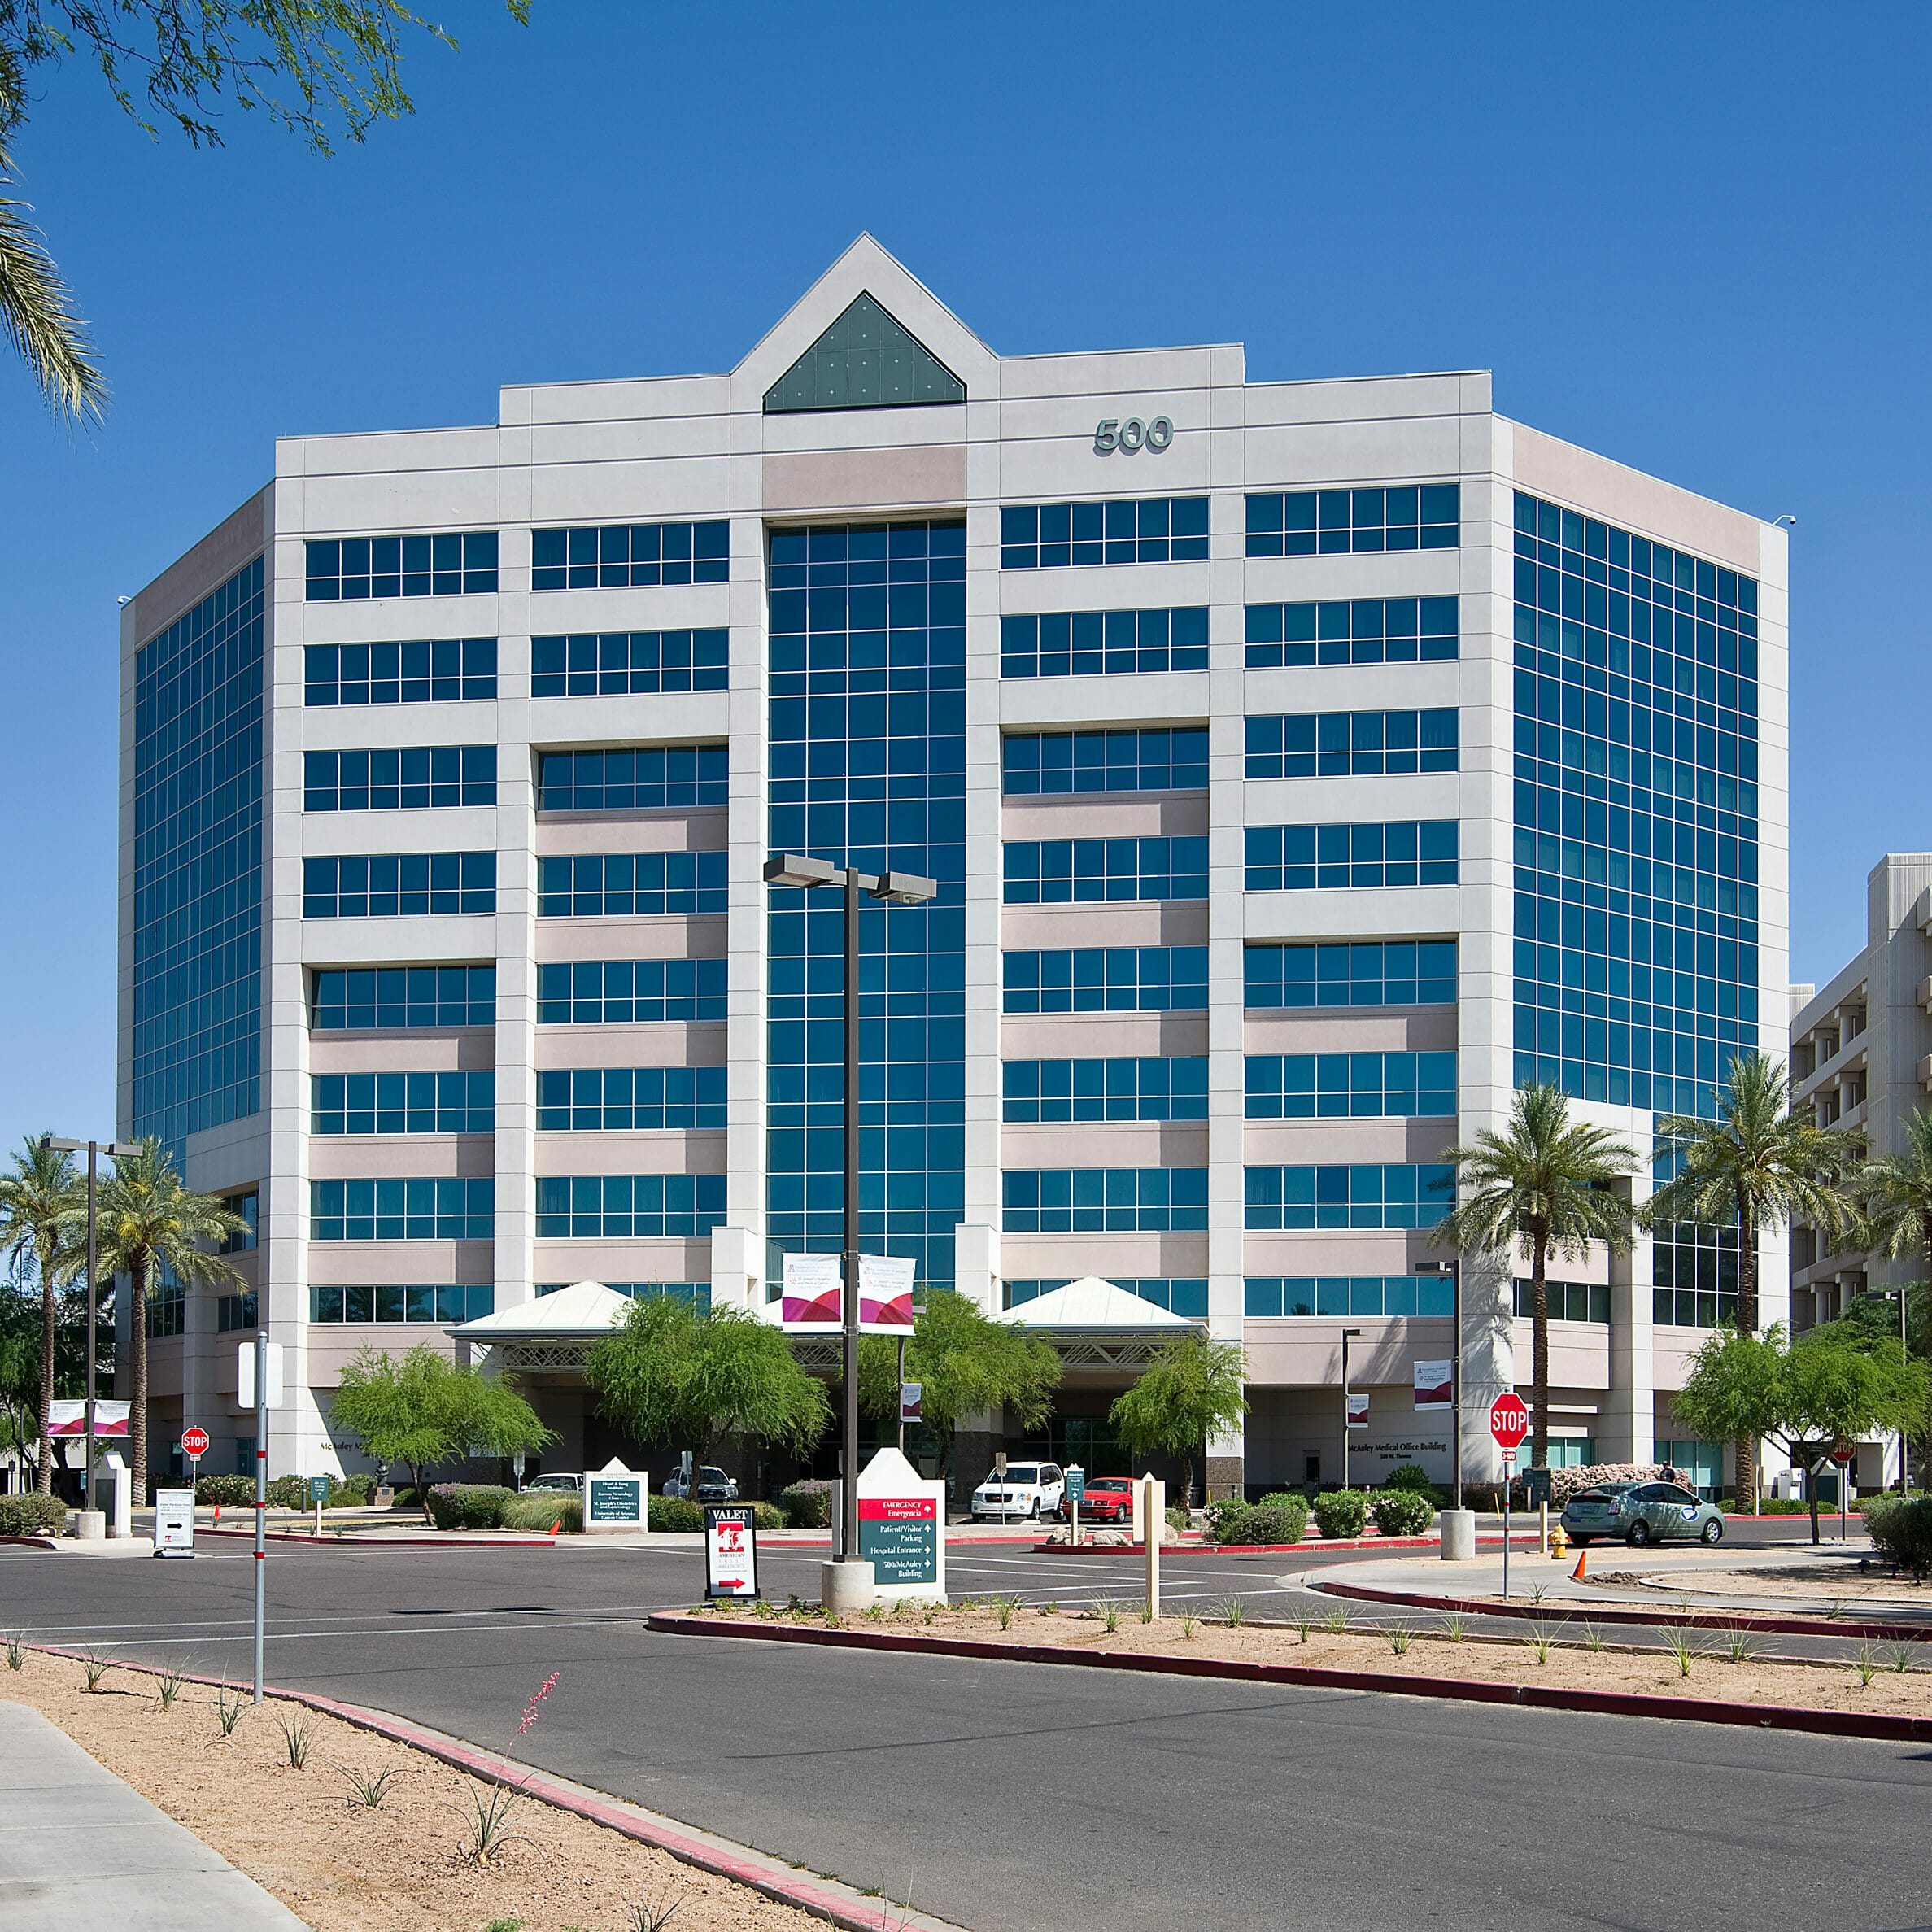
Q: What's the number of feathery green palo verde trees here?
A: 5